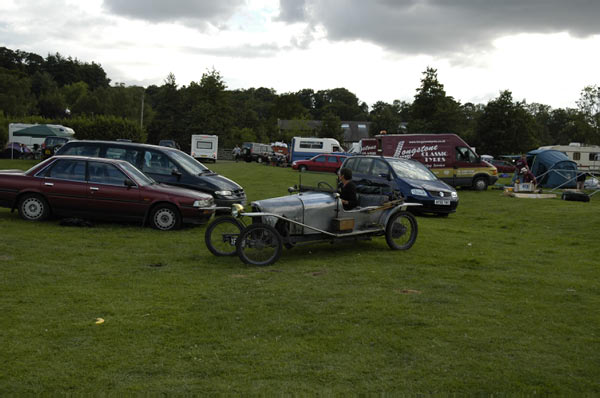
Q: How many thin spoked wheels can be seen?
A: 3